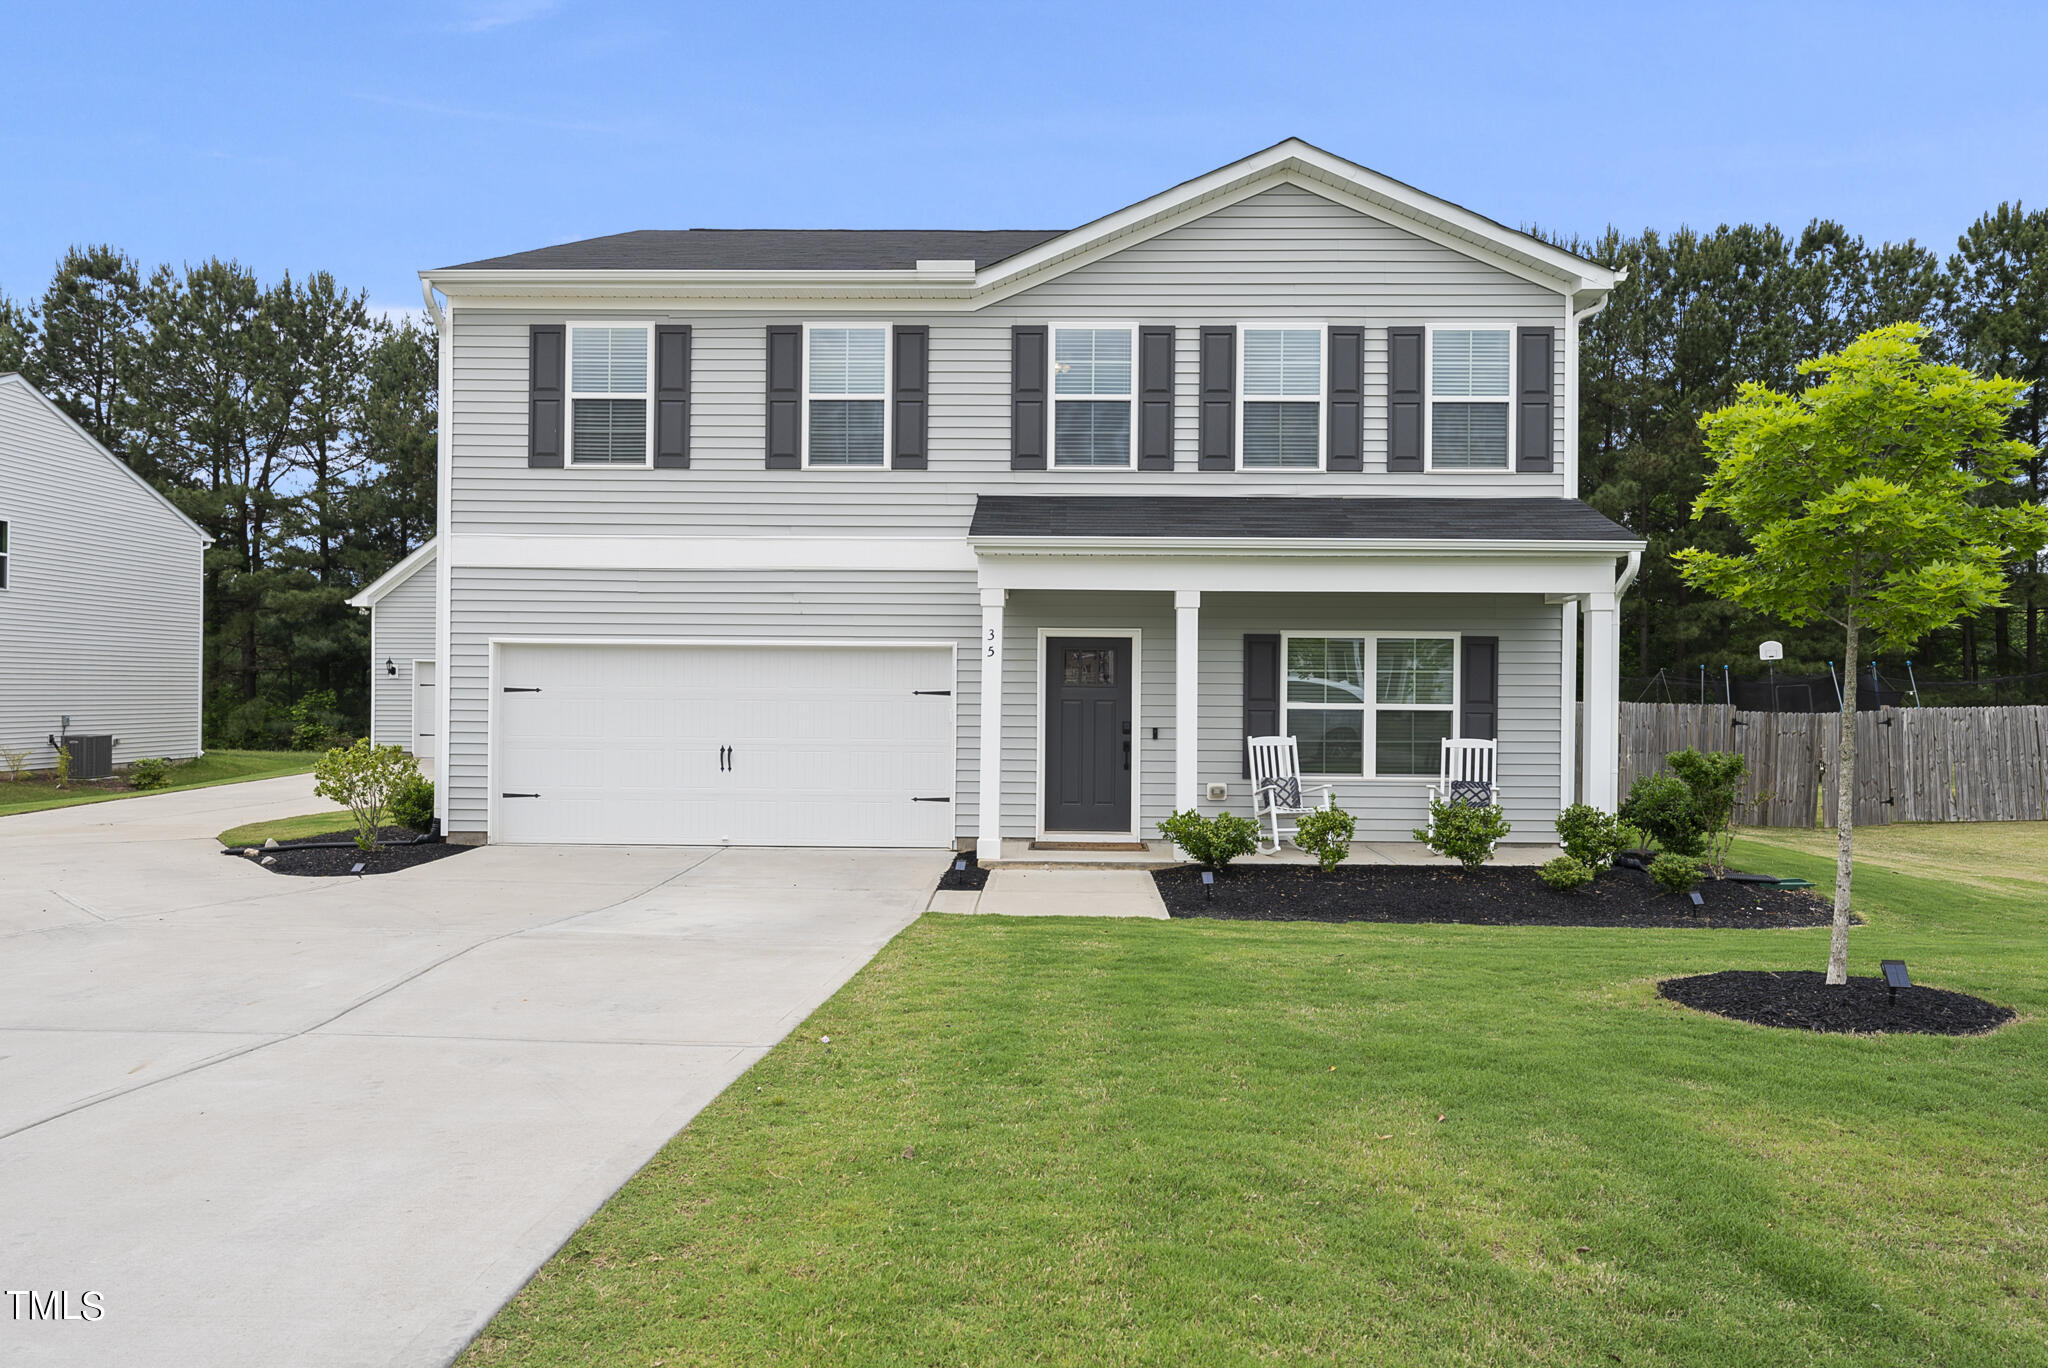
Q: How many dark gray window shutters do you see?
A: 12